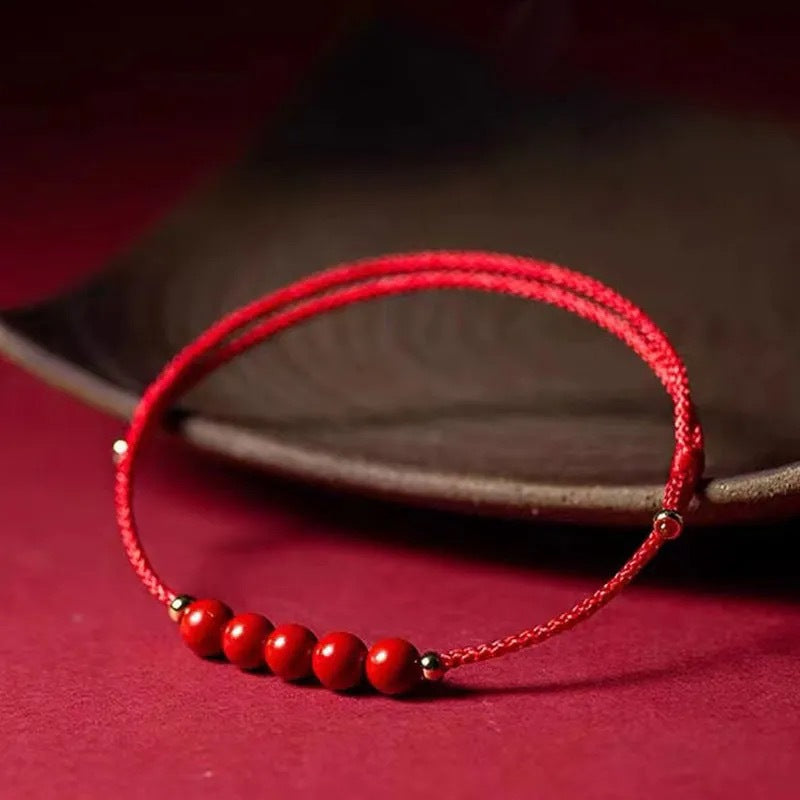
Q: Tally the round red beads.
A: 5